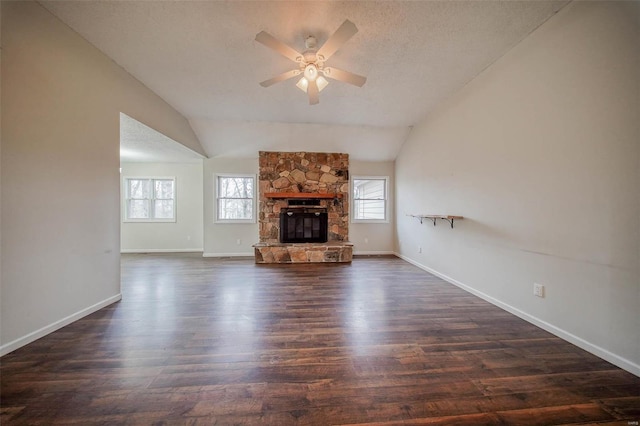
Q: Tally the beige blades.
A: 5